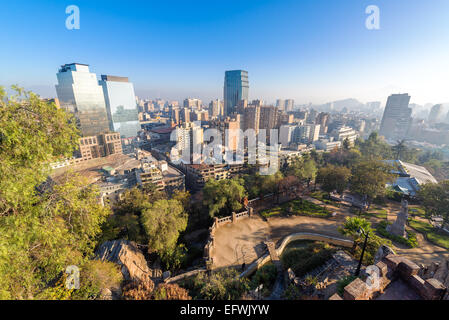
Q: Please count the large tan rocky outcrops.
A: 1